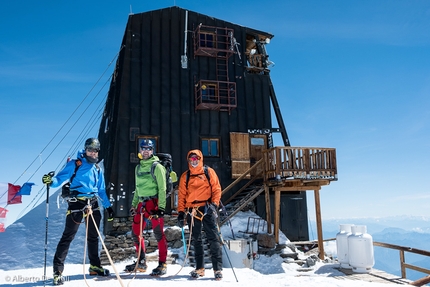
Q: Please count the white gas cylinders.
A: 2